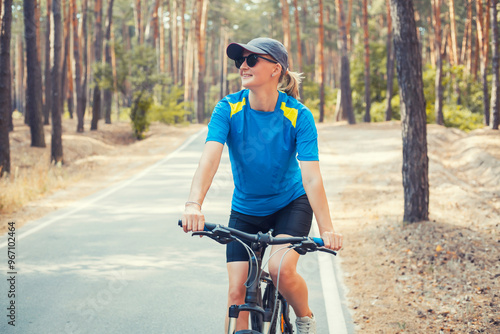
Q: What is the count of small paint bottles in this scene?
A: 0